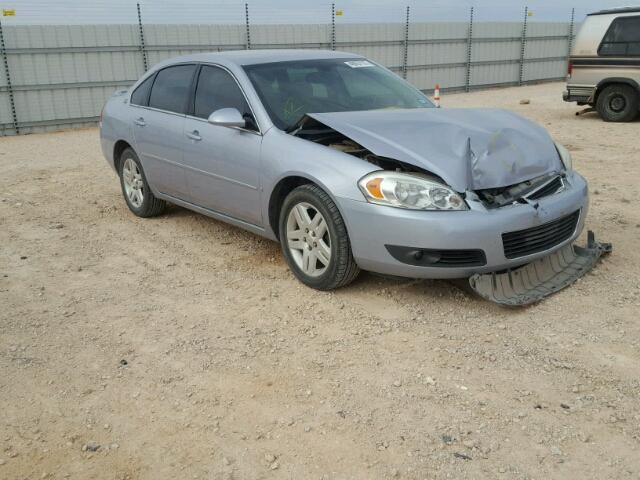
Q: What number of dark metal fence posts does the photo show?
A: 8